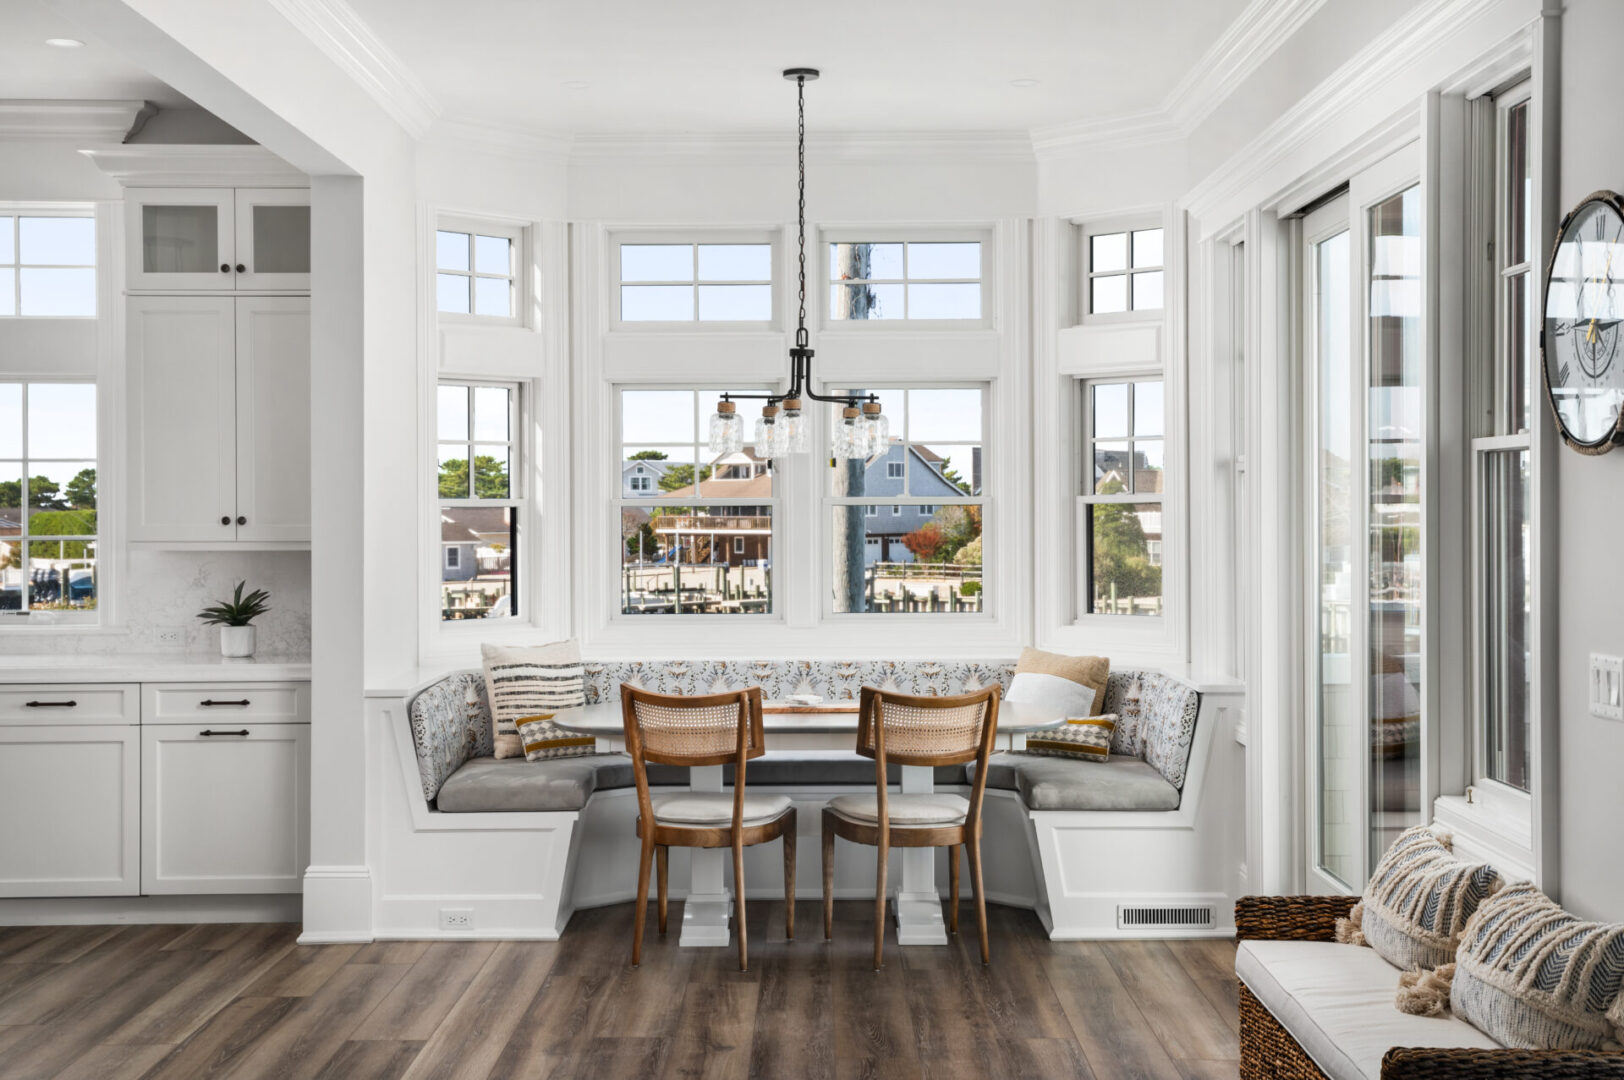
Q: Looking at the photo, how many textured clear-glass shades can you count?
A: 5